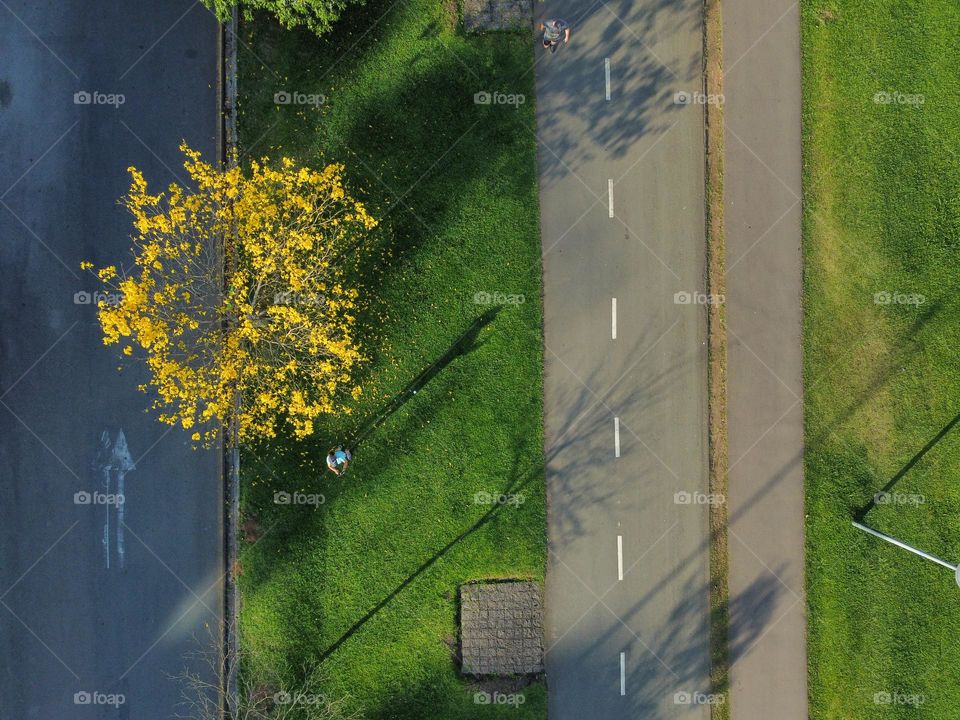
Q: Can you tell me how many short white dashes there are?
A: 6